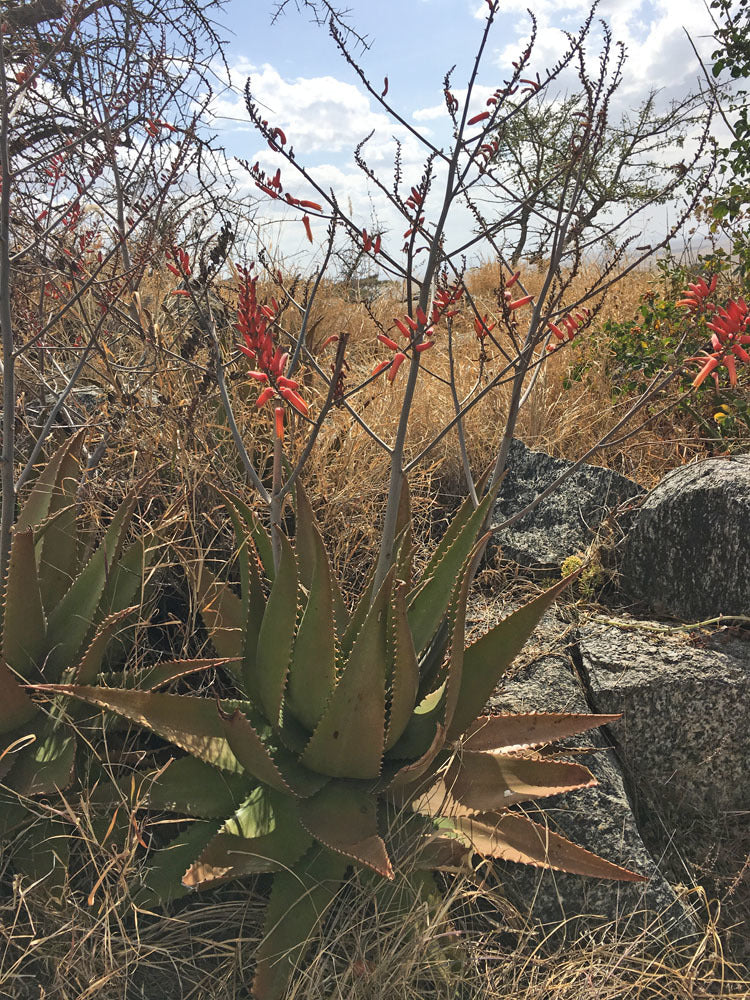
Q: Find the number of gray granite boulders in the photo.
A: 4